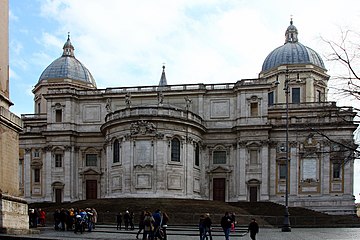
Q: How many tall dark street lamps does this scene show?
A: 1